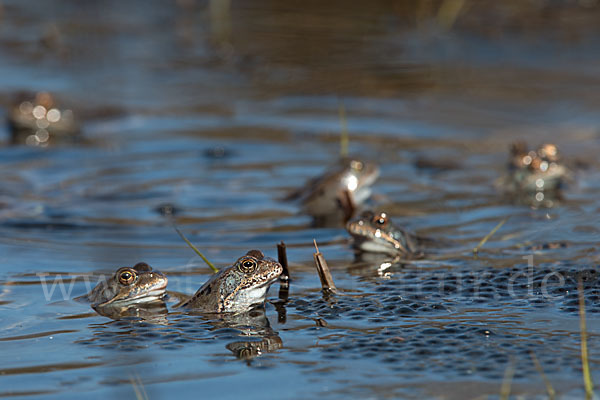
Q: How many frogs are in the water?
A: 6